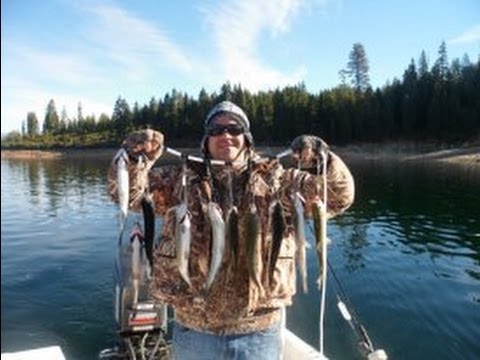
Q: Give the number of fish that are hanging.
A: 10